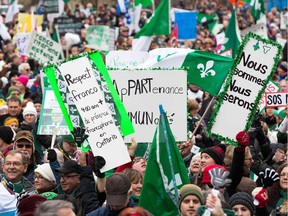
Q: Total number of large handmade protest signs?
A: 3